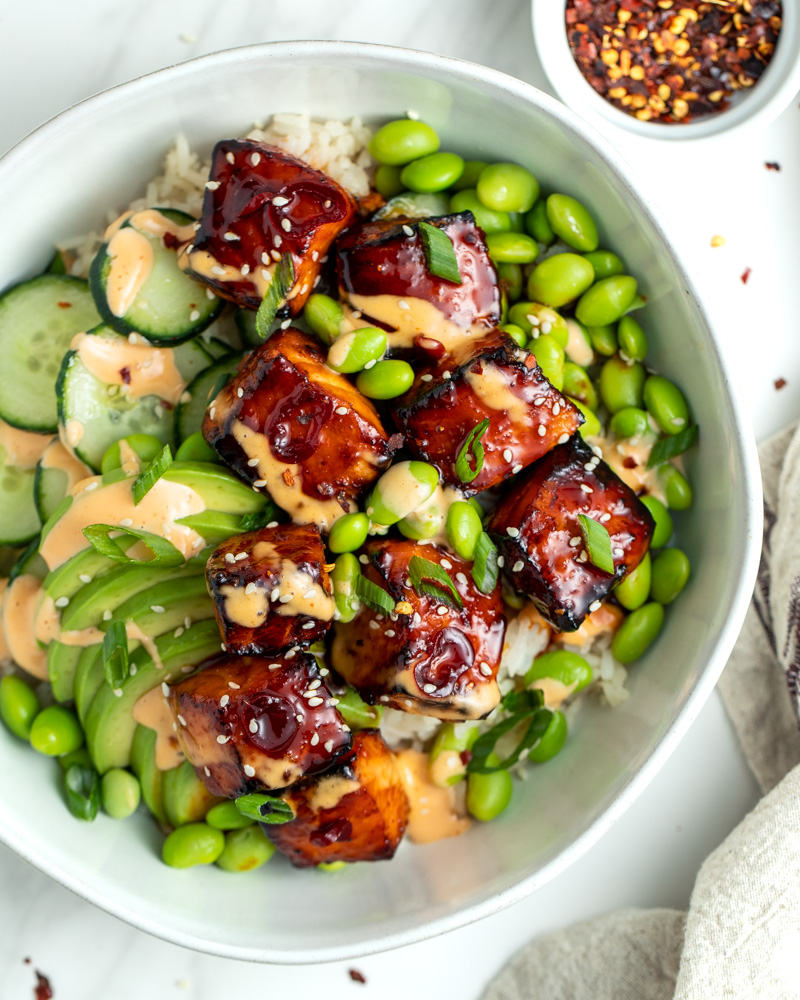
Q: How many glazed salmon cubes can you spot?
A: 9